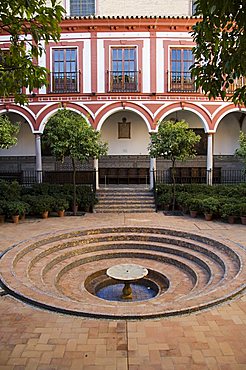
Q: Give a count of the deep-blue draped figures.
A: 0